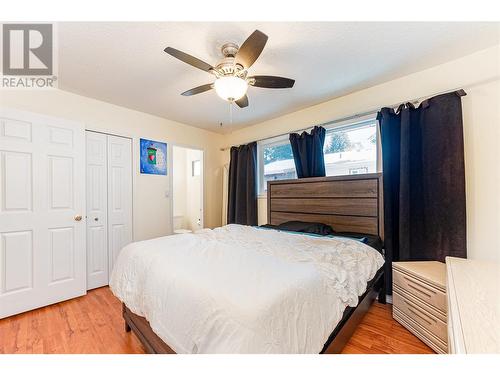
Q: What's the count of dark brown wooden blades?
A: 5